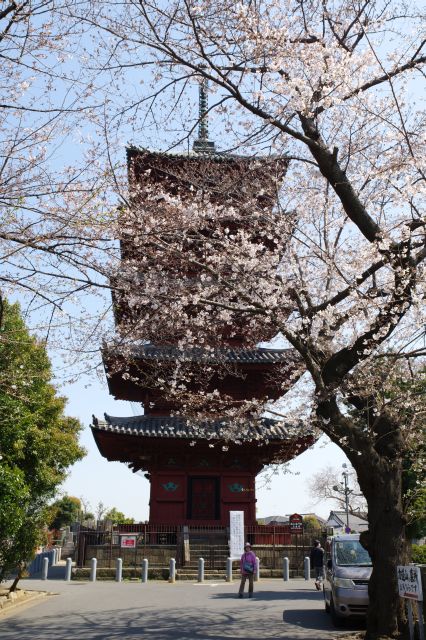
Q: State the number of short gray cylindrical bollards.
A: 11